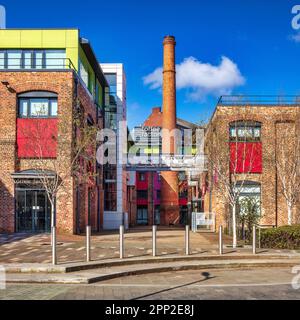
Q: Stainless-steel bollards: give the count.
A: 7